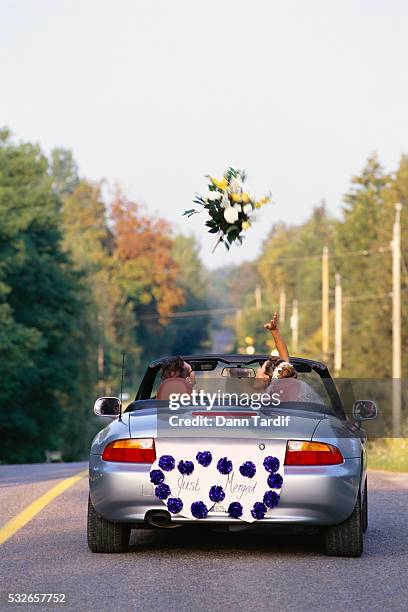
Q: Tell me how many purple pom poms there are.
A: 15